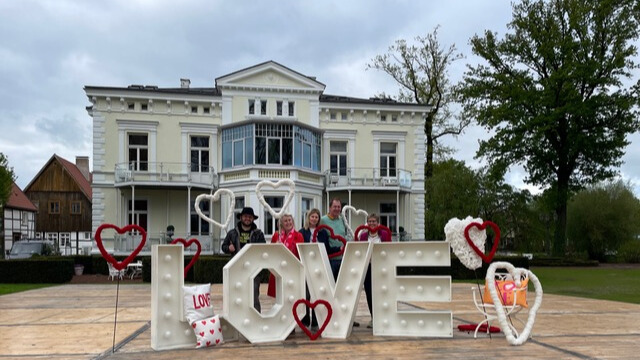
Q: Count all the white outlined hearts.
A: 4